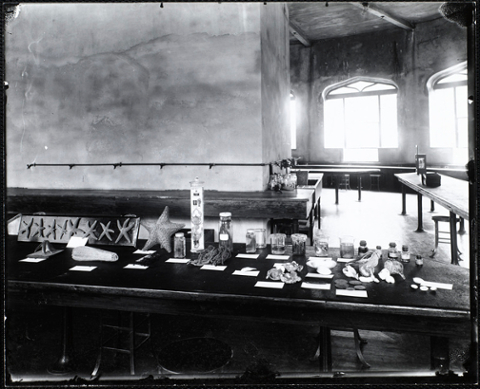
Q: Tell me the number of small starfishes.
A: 8